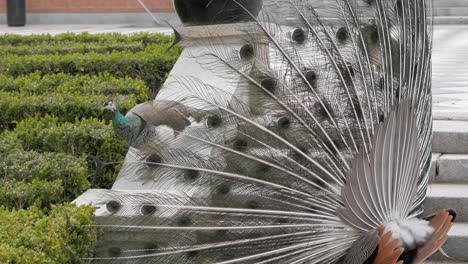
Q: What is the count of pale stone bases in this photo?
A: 1